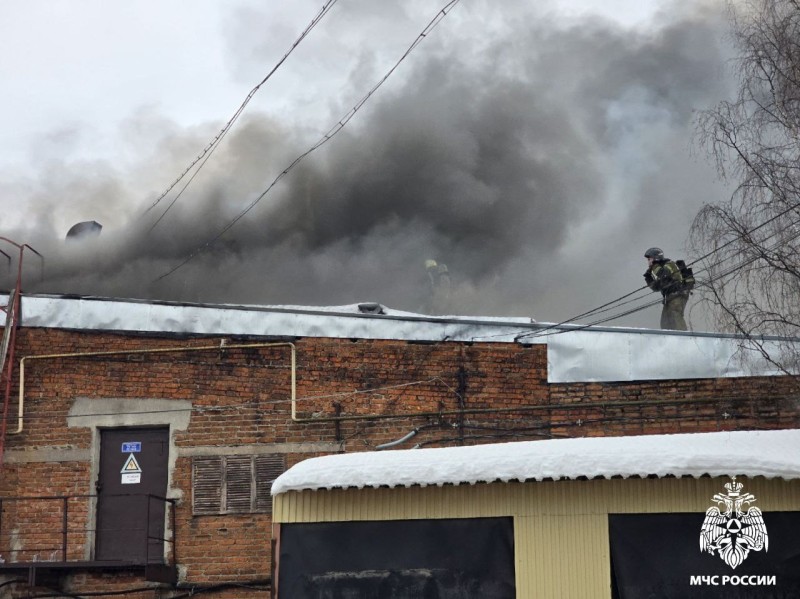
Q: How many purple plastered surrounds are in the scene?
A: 0